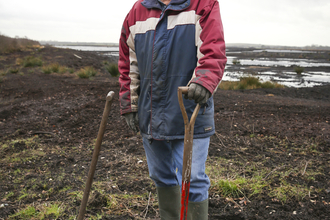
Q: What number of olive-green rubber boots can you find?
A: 2